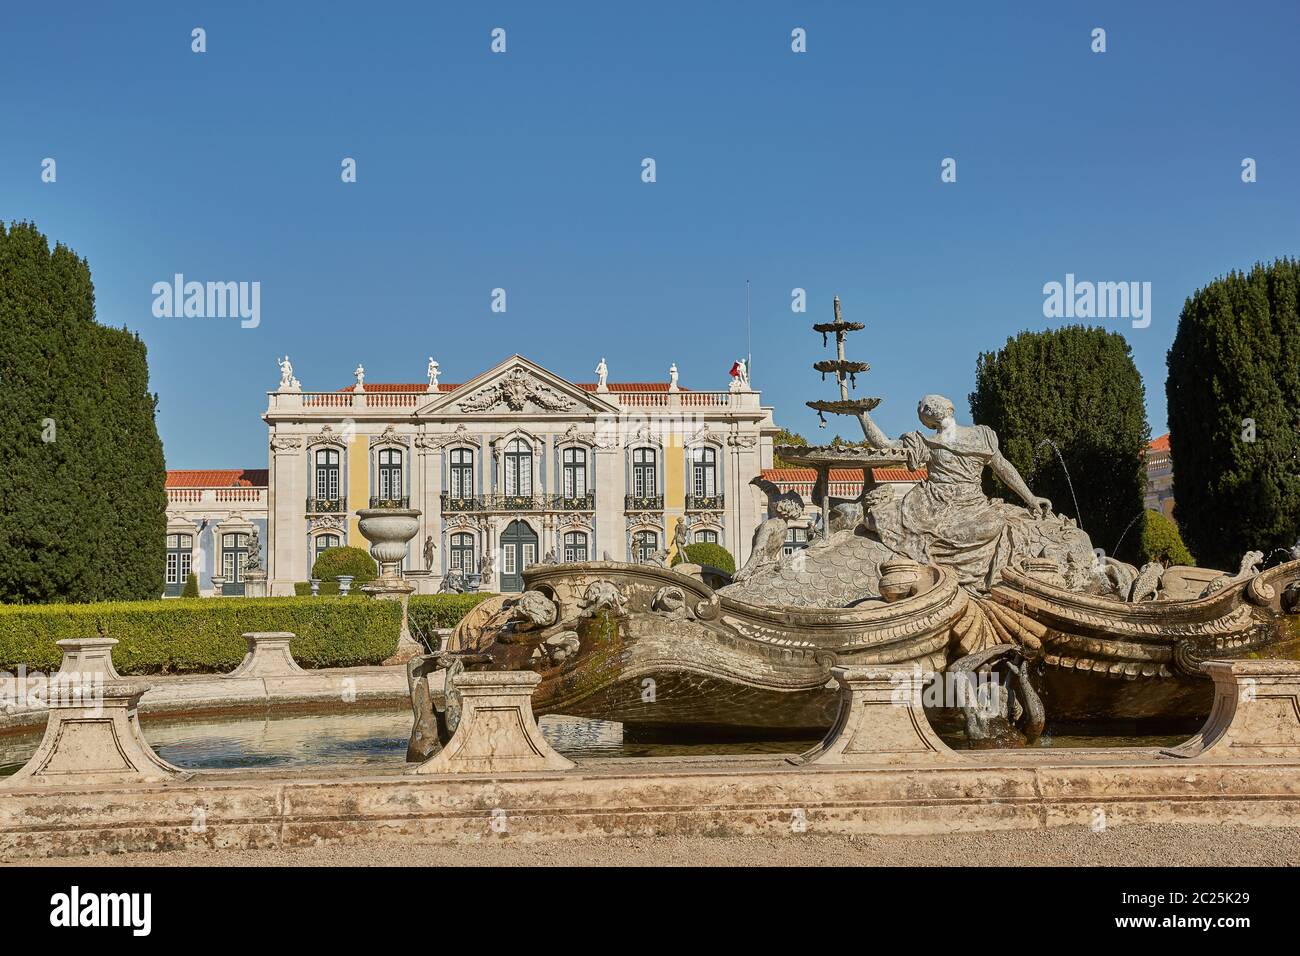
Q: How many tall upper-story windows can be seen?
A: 7